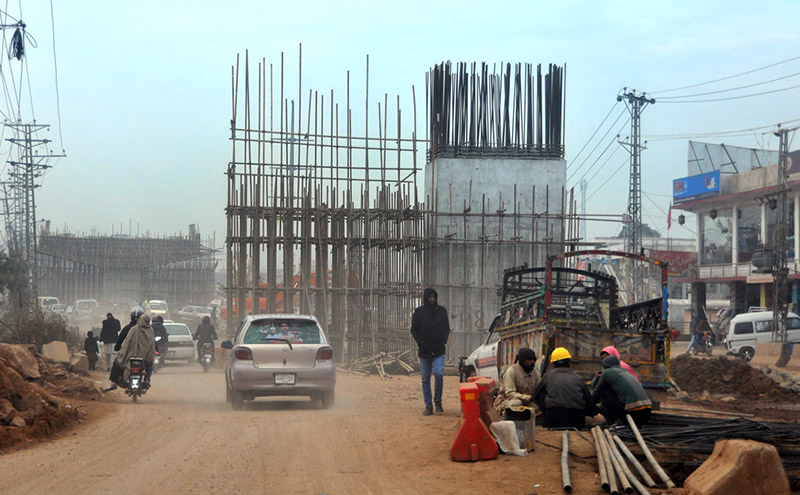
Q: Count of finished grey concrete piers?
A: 1